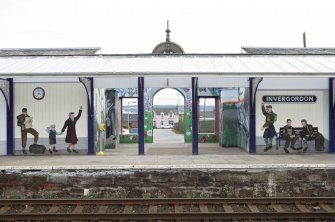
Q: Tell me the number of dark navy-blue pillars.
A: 6